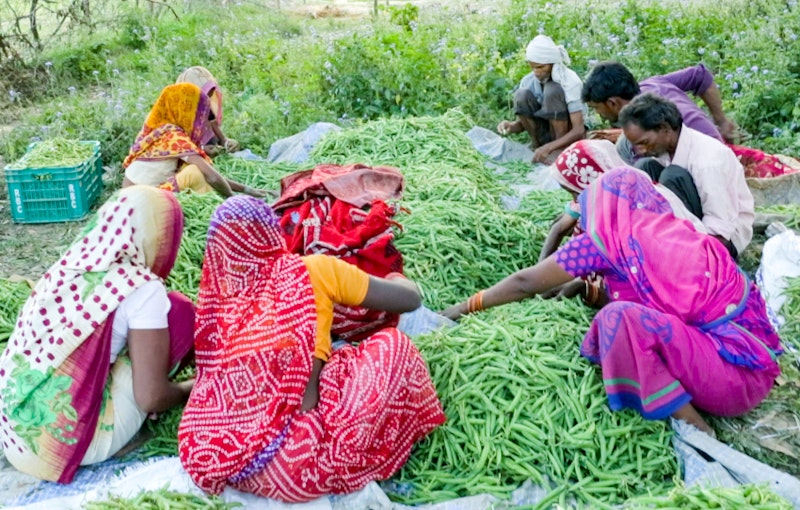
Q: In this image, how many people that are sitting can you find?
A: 9